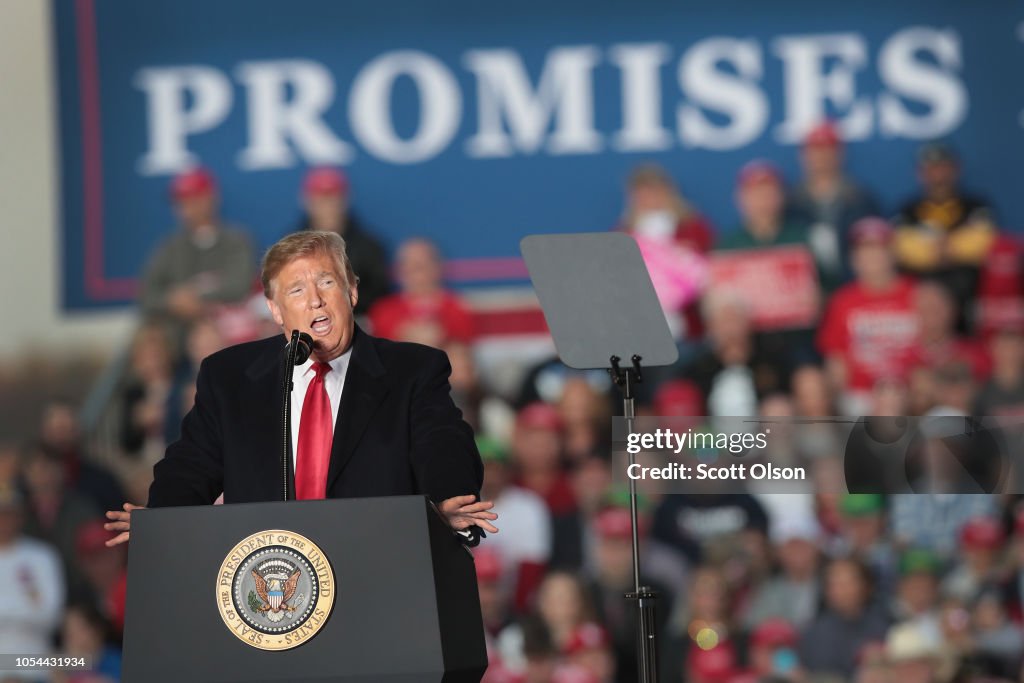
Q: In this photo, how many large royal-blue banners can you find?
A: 1